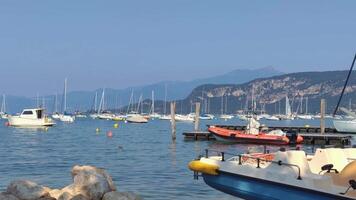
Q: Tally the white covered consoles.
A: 1